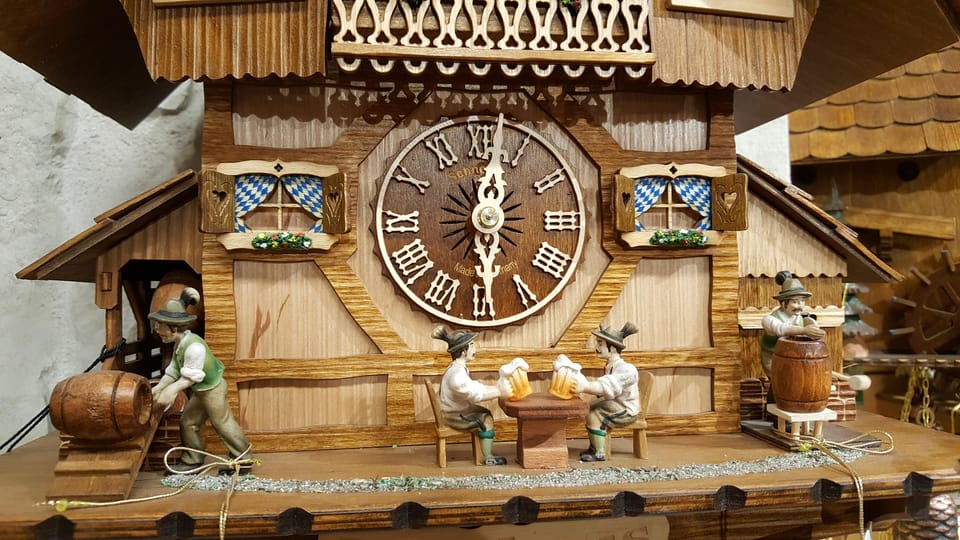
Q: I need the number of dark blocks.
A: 9